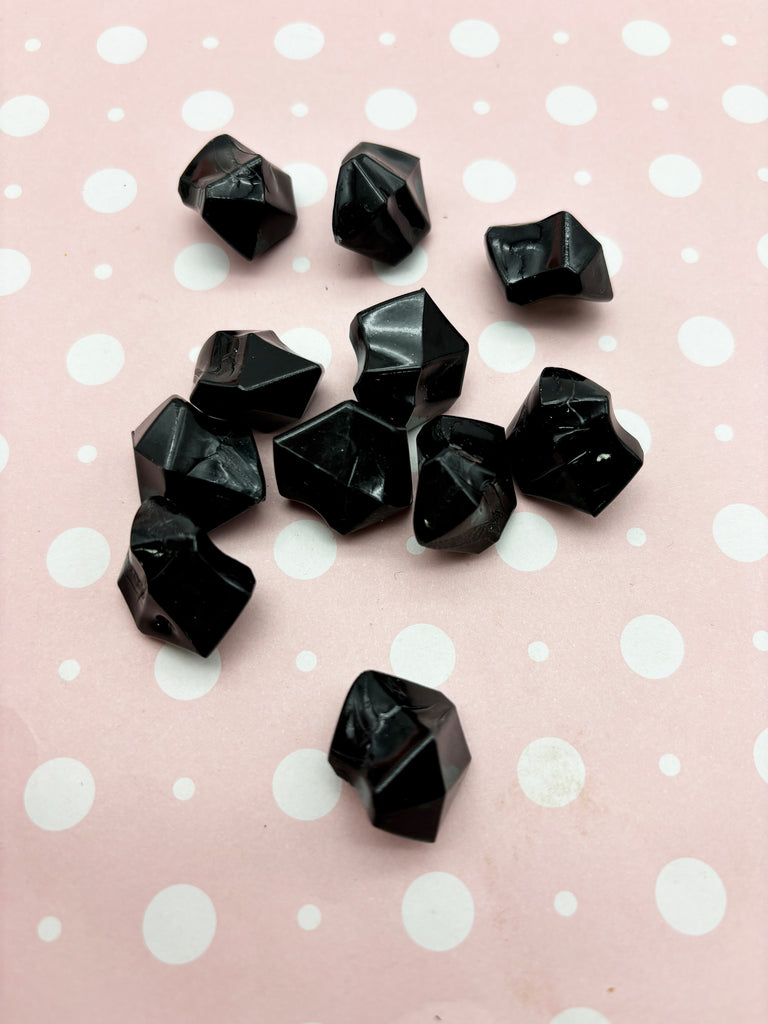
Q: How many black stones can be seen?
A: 11